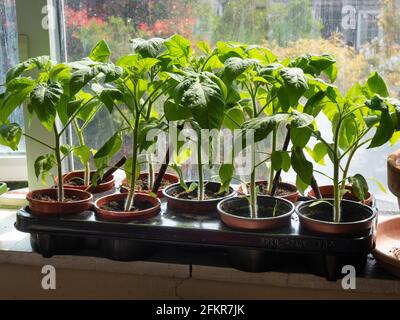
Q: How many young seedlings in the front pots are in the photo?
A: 5